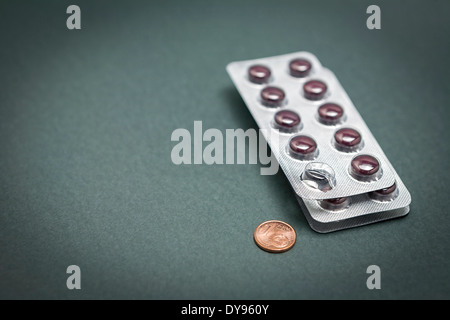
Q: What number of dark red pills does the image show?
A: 11